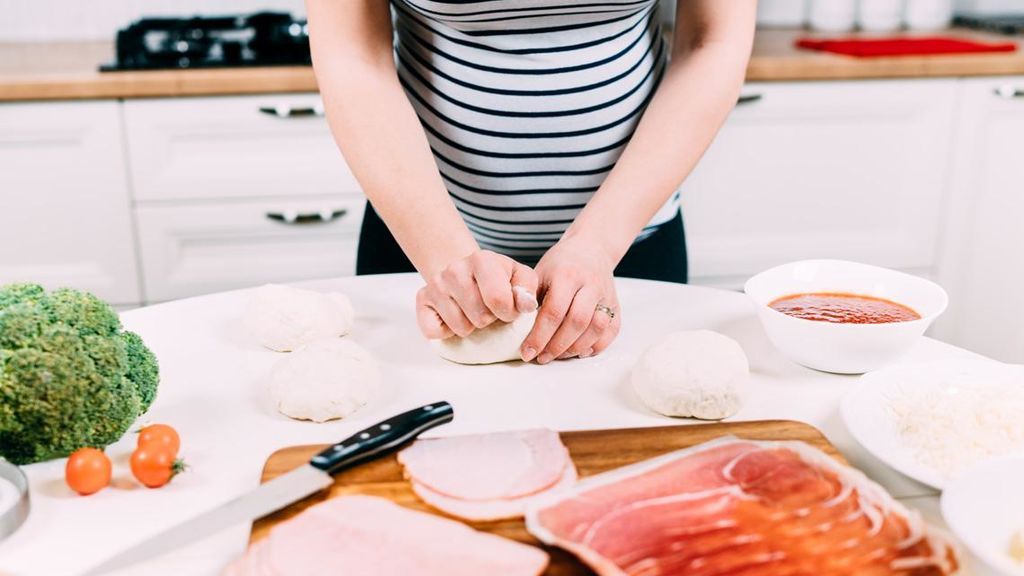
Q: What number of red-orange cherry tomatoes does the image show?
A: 3